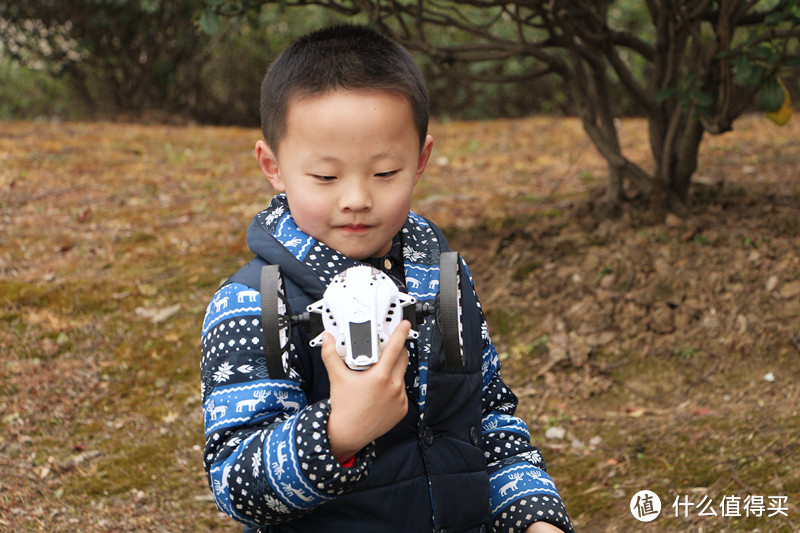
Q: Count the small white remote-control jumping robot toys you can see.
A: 1